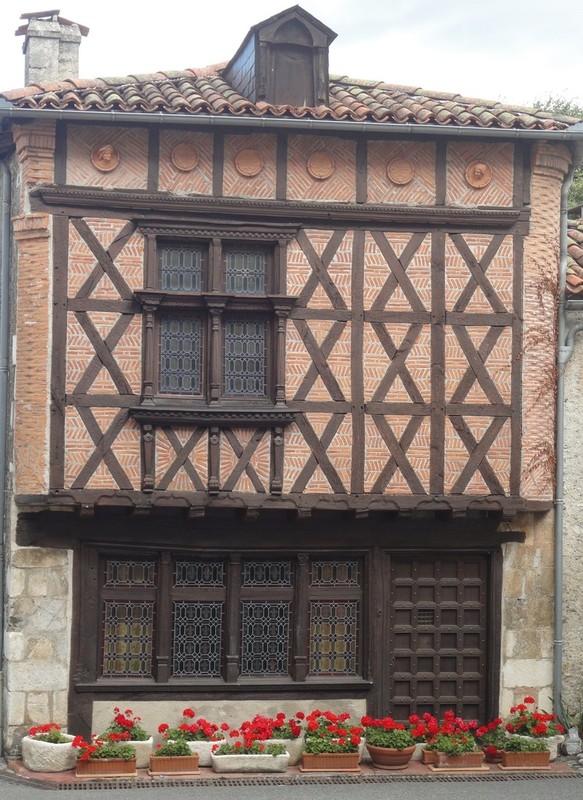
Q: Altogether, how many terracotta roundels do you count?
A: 6